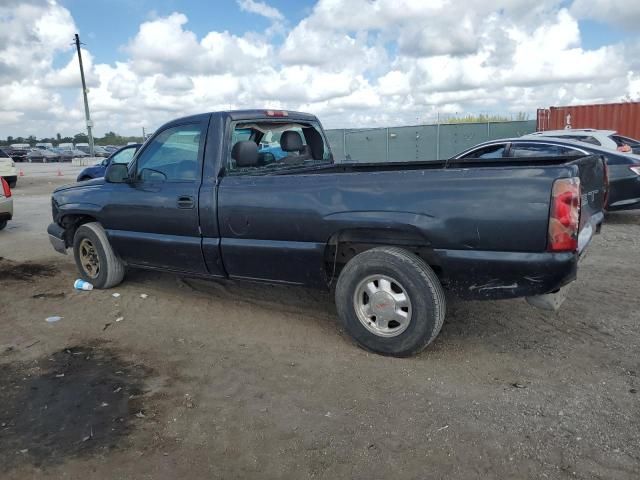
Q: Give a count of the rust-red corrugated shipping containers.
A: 1